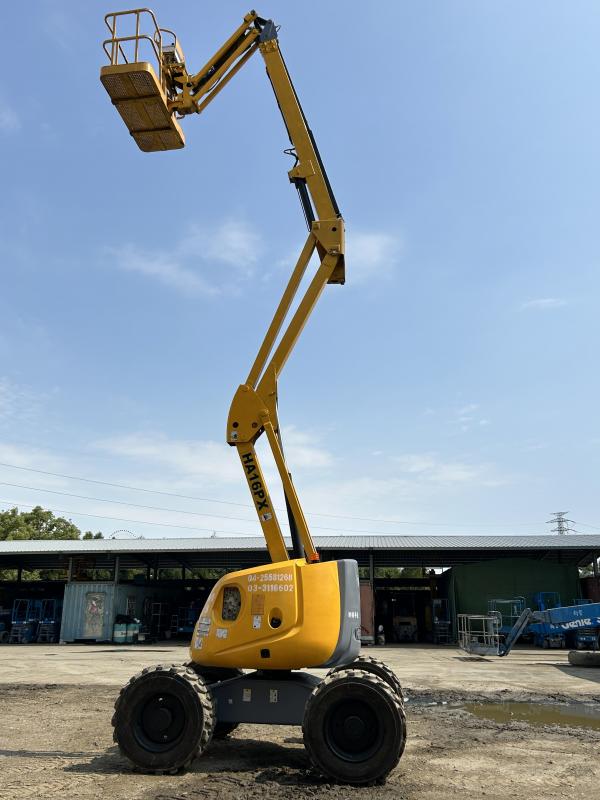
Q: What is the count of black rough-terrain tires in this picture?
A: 4